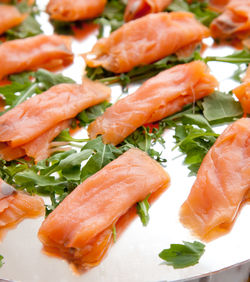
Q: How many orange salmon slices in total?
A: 12